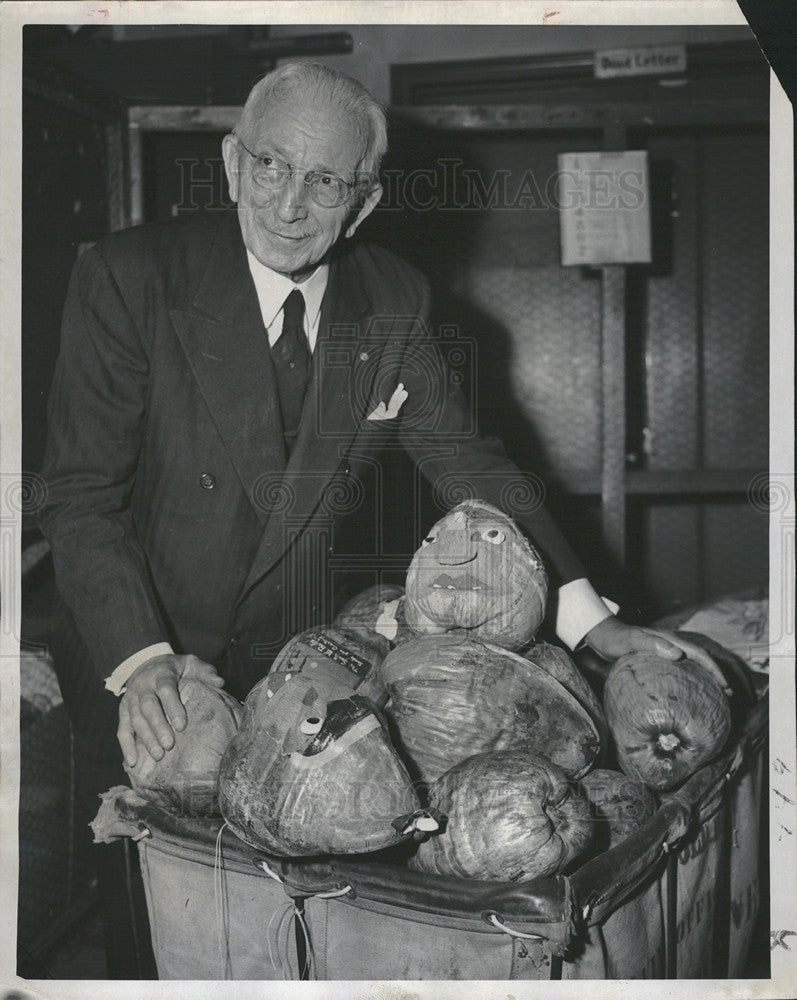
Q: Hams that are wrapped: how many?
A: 0